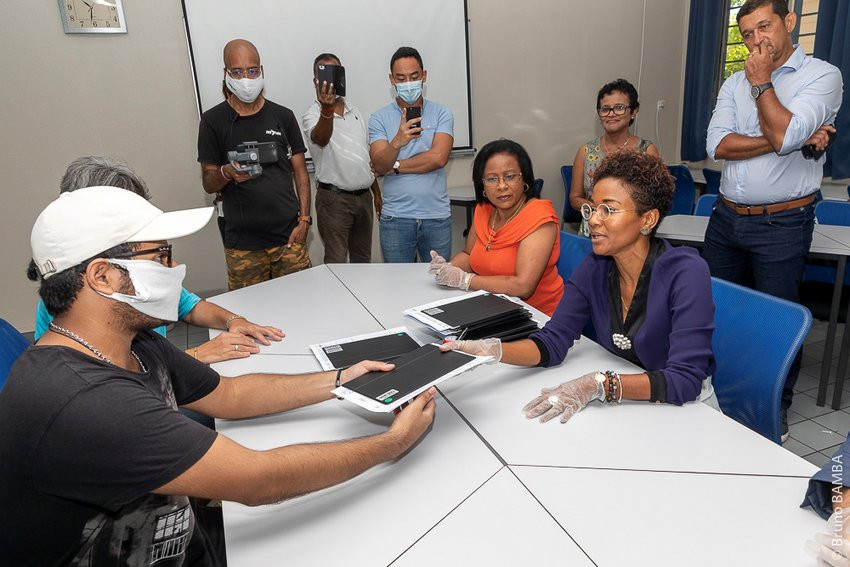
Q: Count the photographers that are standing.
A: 3